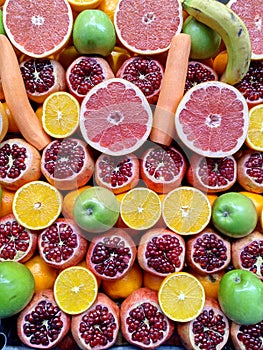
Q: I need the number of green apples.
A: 6